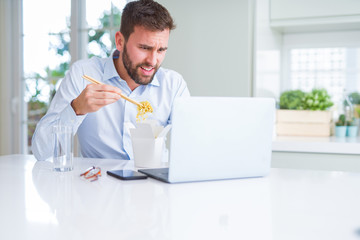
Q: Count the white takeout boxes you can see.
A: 1